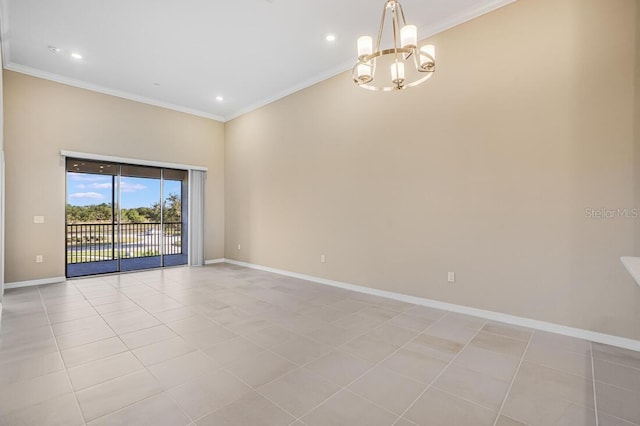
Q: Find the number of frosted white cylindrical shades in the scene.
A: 5